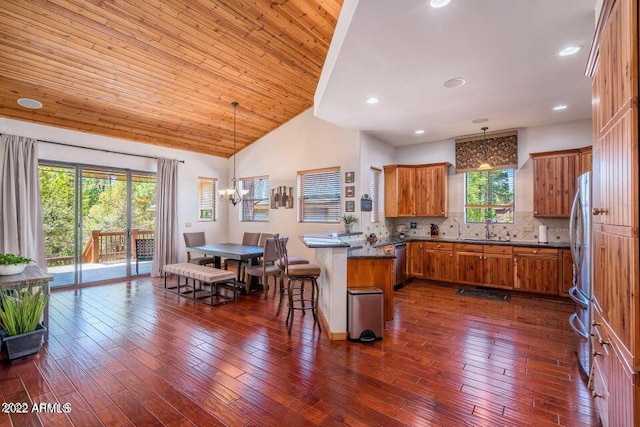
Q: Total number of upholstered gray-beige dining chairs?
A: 4